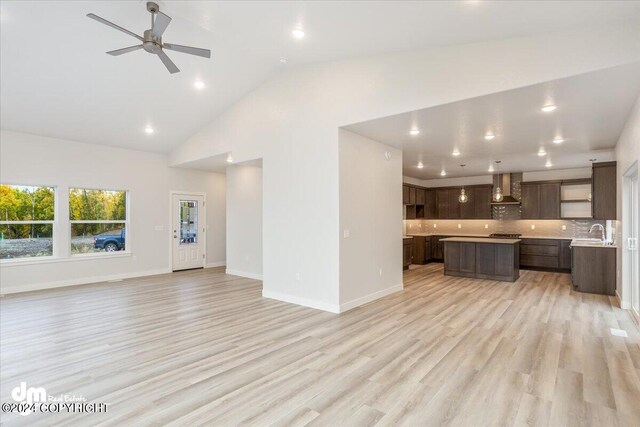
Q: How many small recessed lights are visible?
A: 14